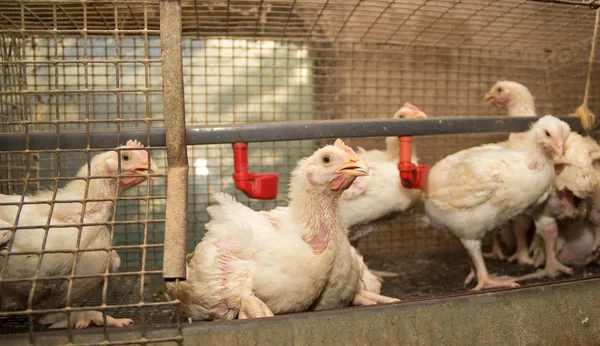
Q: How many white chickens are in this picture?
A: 6